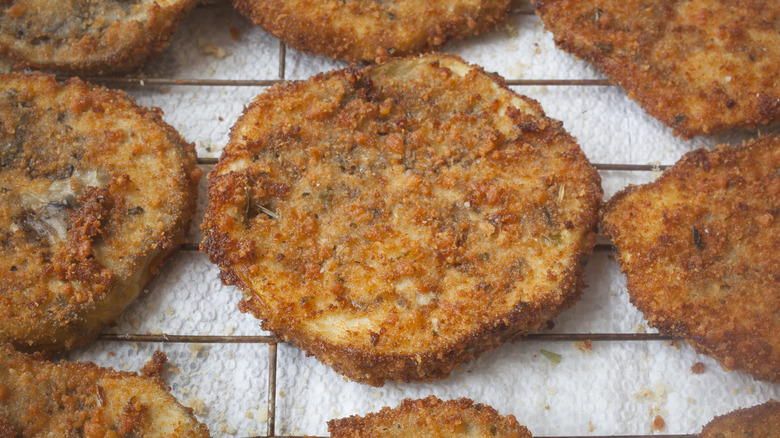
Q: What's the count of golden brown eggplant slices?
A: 9